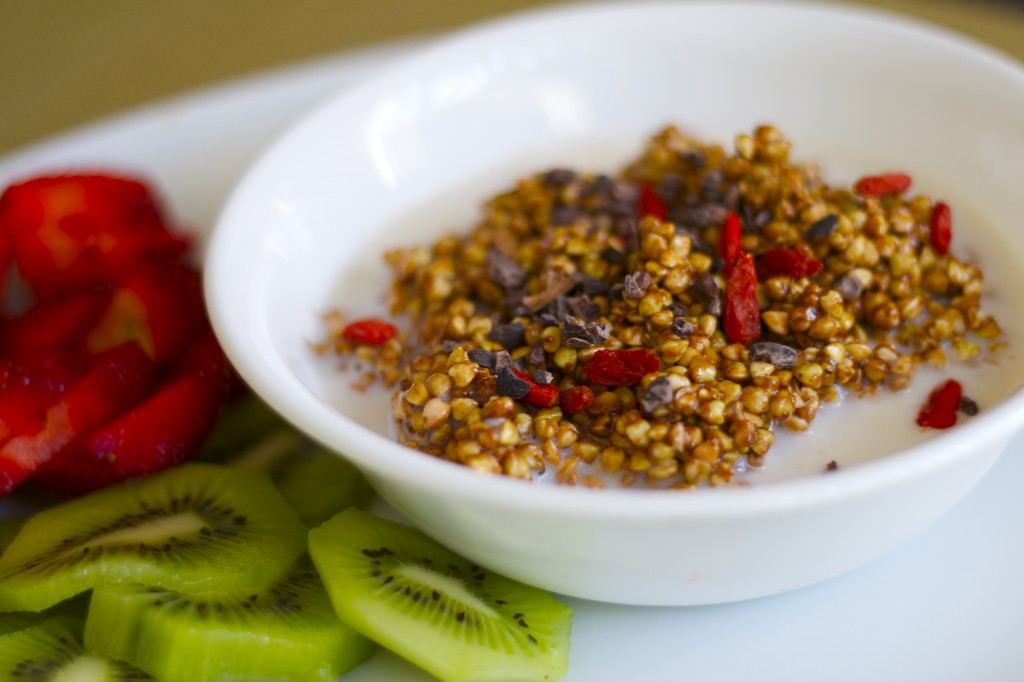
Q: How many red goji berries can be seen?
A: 11